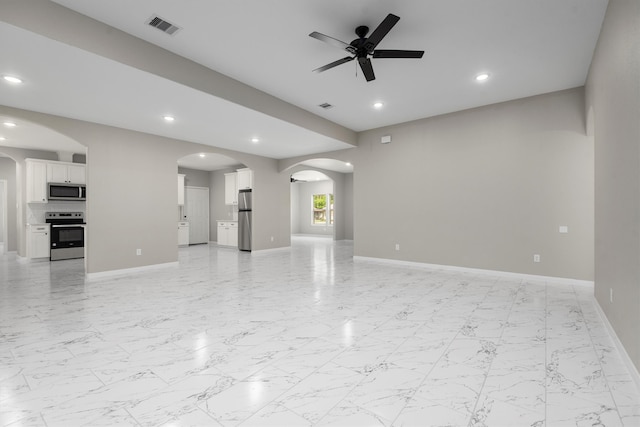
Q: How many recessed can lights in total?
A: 9